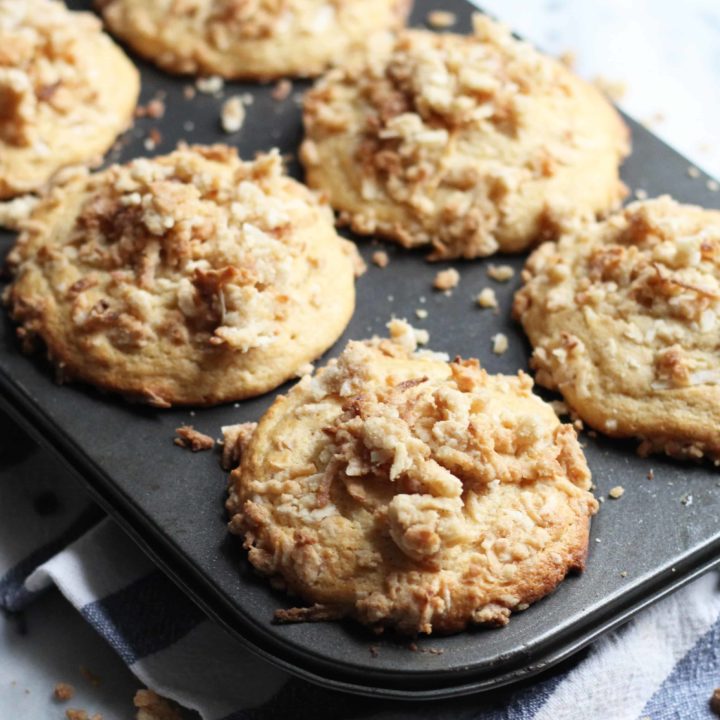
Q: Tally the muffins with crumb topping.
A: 6